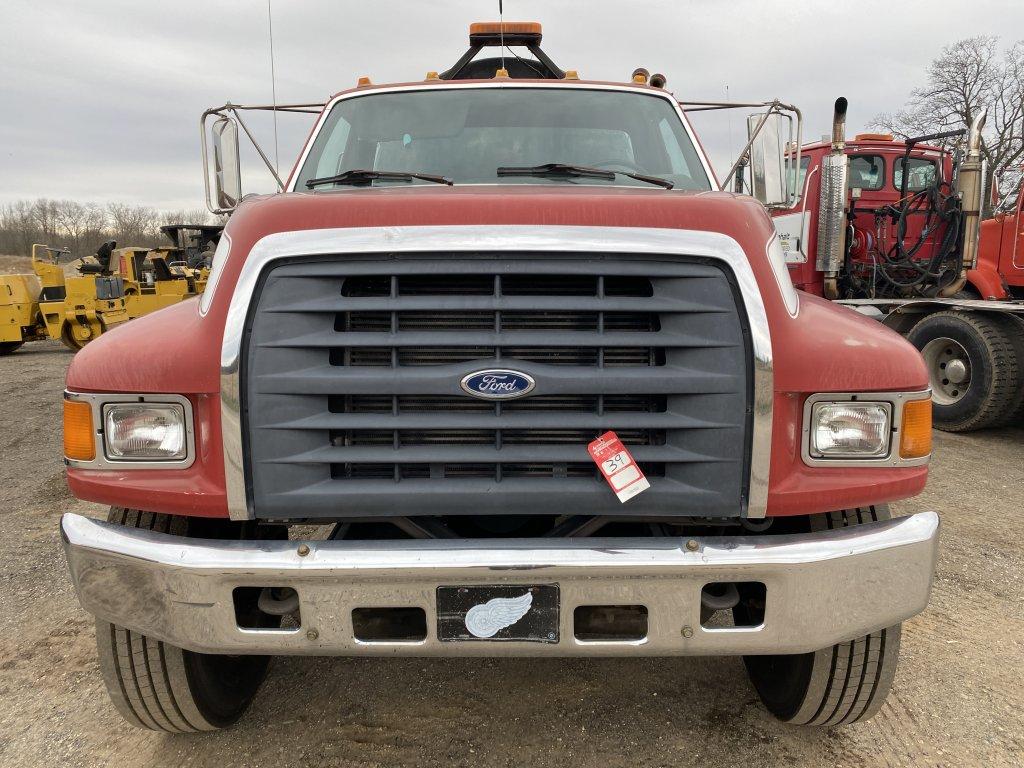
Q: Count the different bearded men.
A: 0